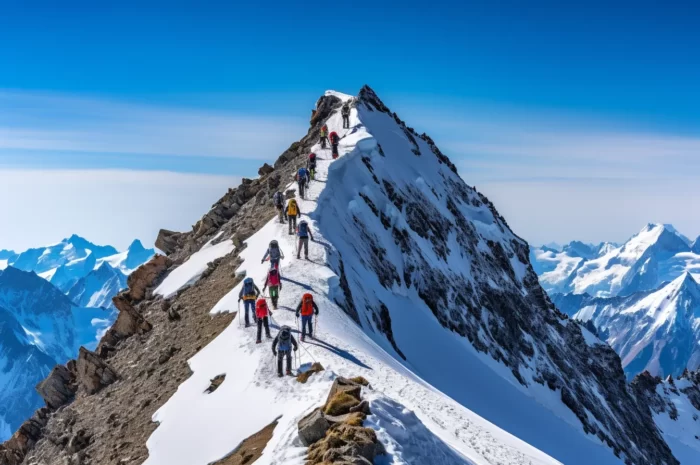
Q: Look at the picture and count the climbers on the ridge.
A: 14